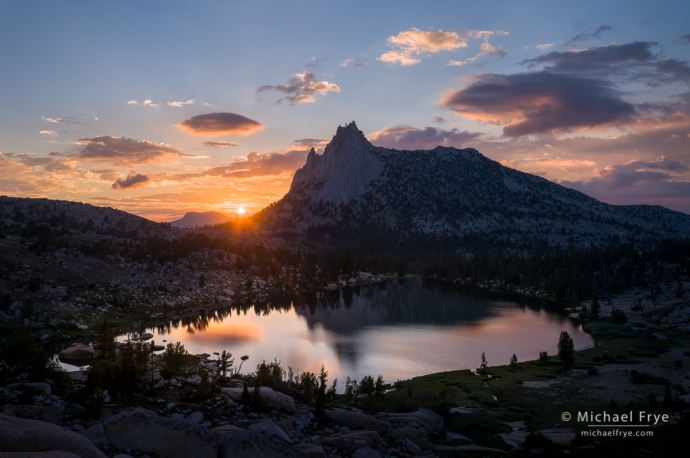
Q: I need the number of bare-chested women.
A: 0